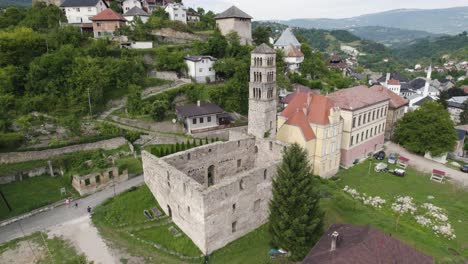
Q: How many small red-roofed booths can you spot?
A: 2